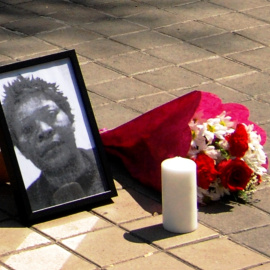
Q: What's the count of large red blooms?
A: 3